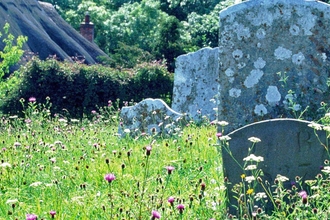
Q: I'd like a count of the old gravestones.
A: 4